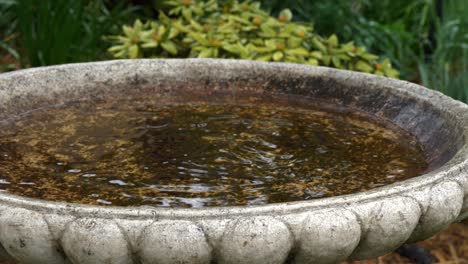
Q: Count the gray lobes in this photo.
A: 7